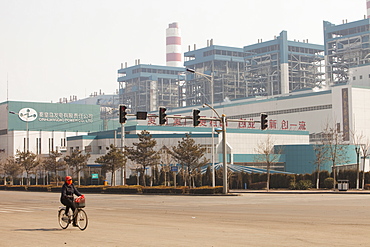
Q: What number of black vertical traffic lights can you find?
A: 4